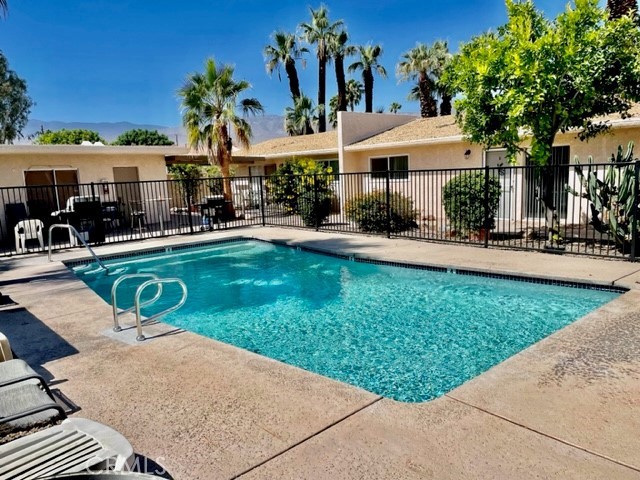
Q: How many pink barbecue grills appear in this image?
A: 0